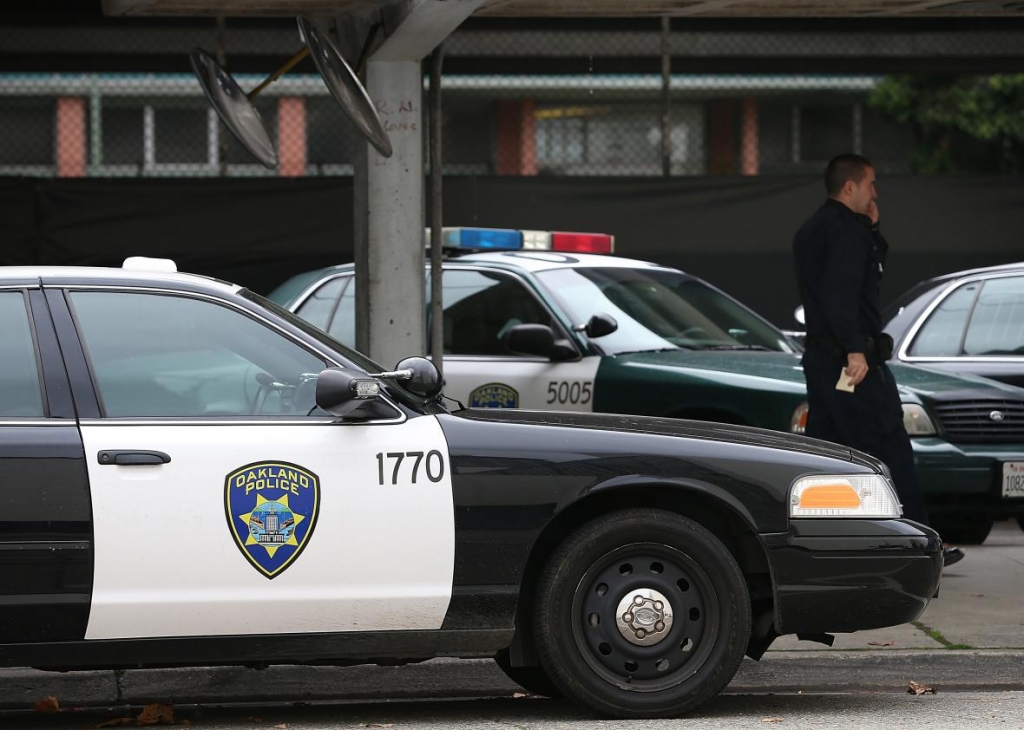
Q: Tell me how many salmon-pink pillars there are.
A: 4